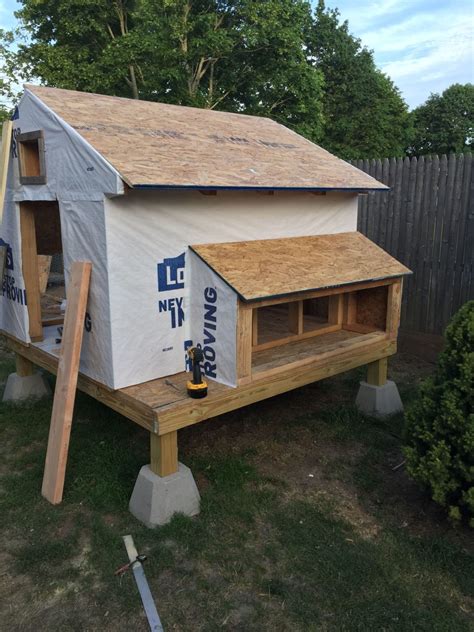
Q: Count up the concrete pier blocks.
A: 3